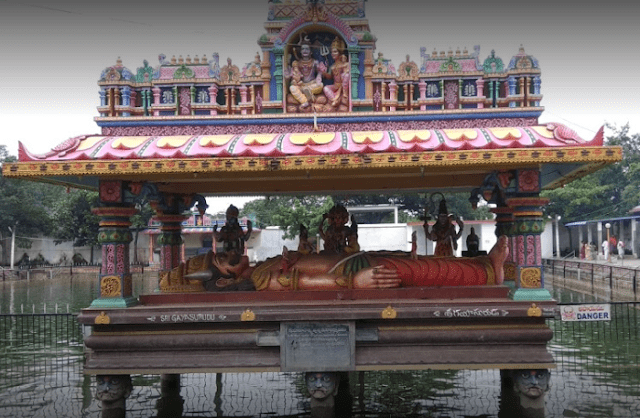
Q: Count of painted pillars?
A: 4